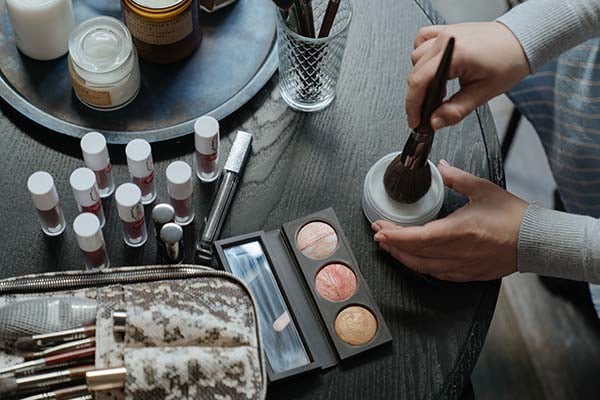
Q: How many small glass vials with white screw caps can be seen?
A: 8